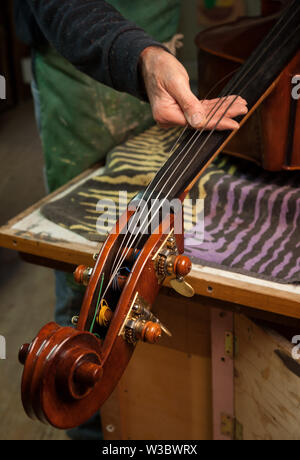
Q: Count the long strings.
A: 4